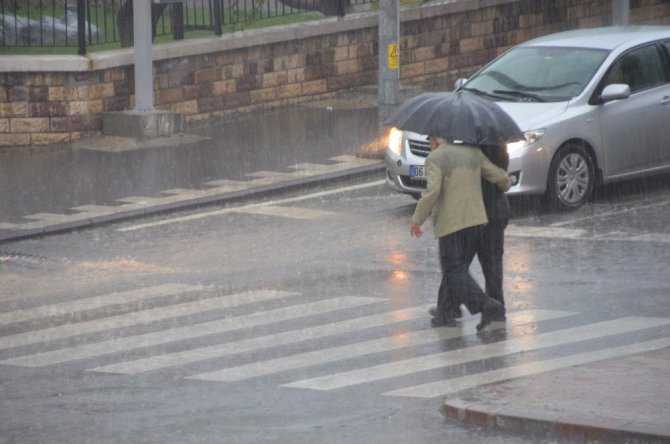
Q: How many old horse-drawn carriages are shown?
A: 0